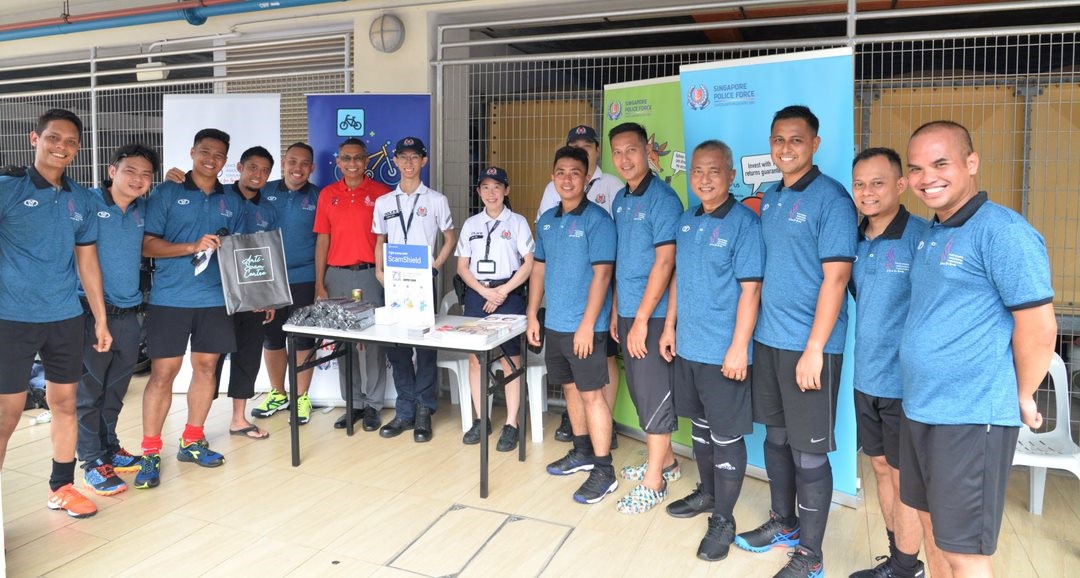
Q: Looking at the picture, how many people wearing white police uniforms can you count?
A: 3